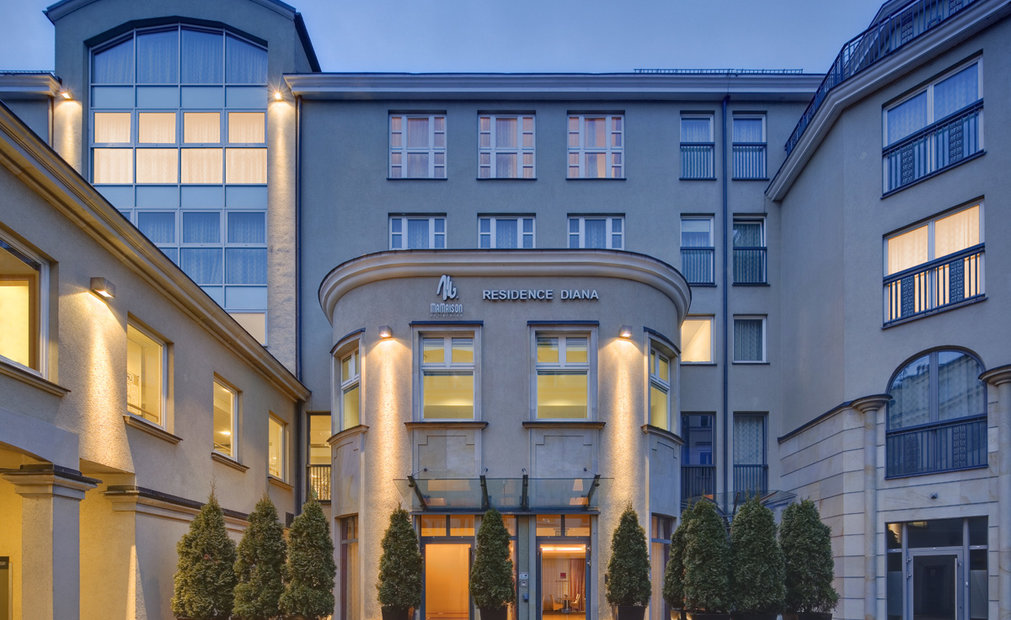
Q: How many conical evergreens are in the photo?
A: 10